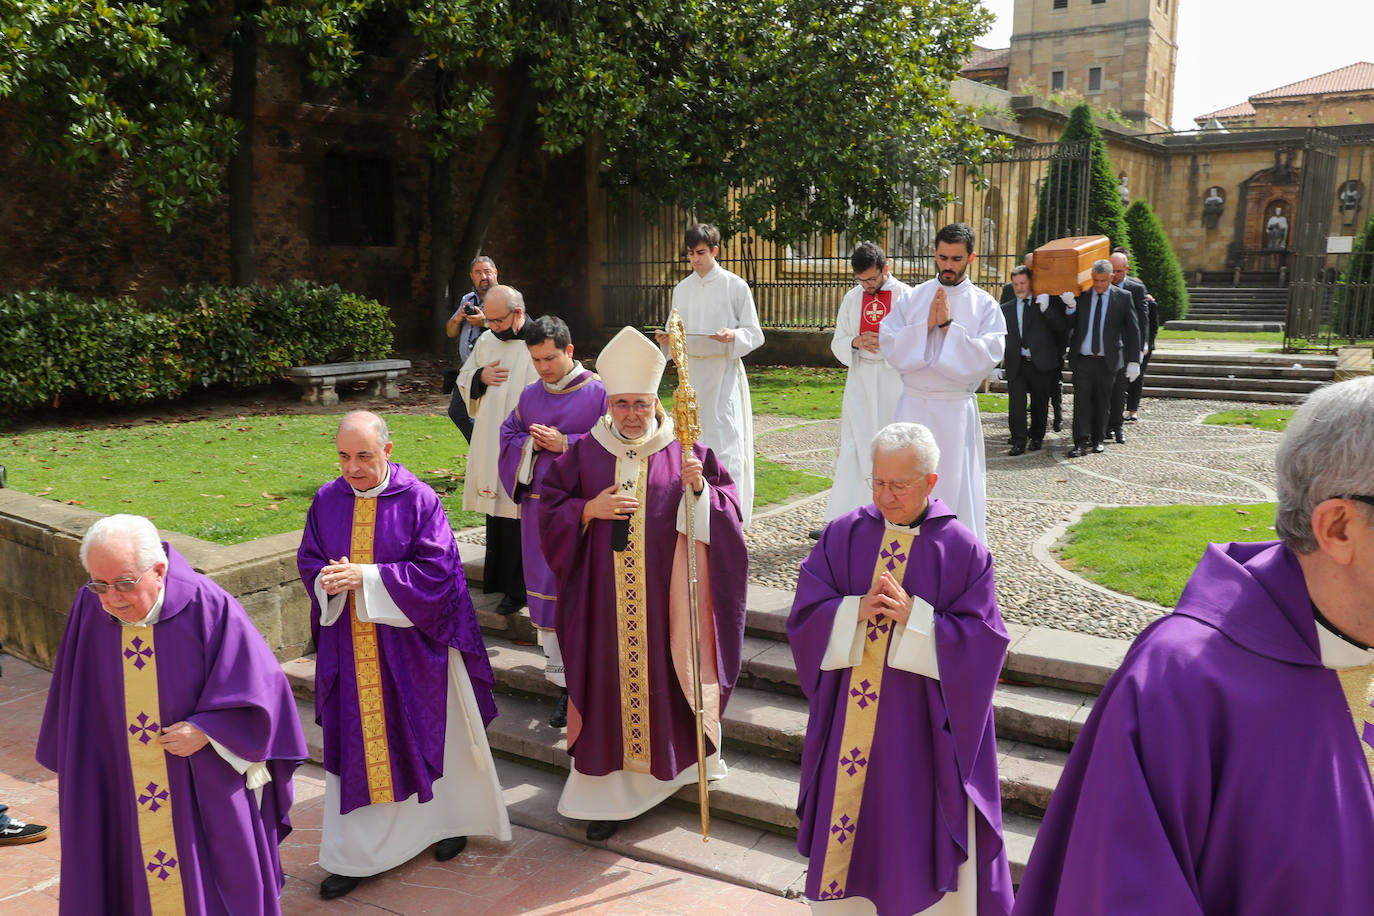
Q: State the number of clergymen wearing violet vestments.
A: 6